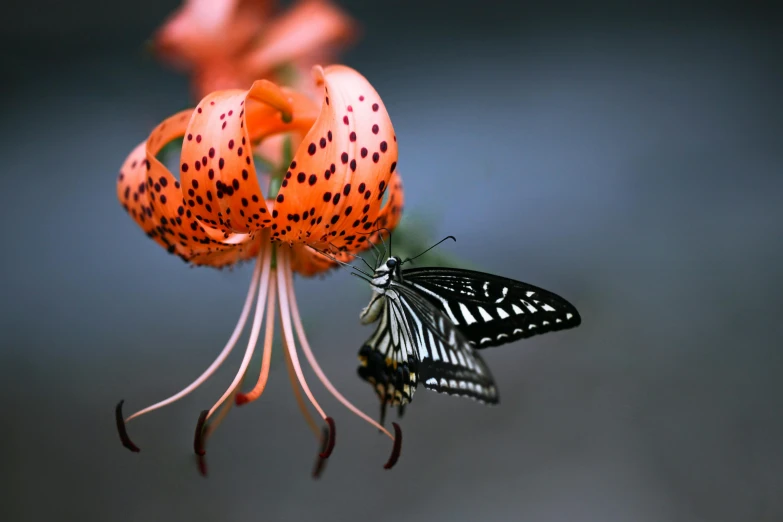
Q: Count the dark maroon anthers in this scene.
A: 6